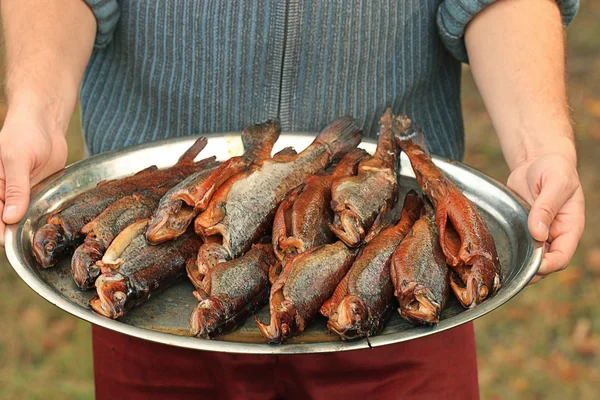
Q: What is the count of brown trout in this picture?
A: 12